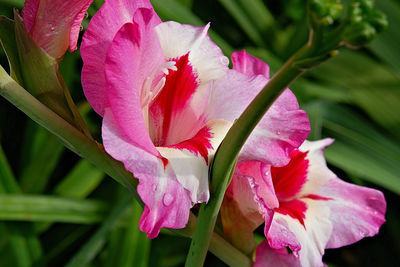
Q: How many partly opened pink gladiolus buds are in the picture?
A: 1